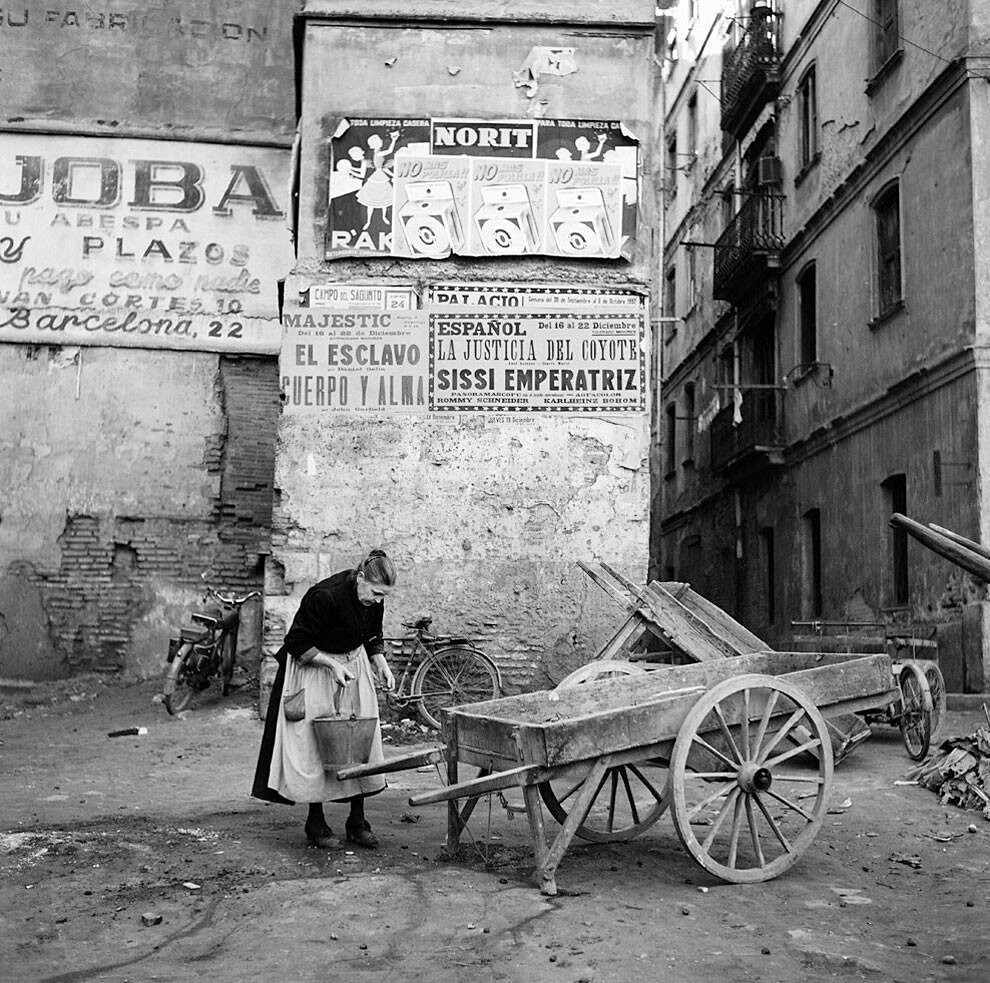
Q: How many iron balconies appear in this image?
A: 3